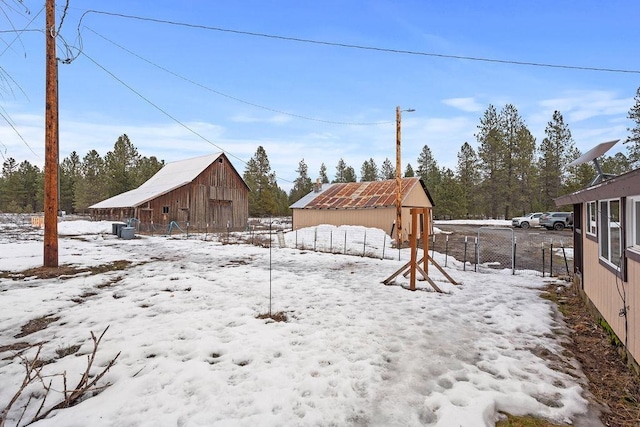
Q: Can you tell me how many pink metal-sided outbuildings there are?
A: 1